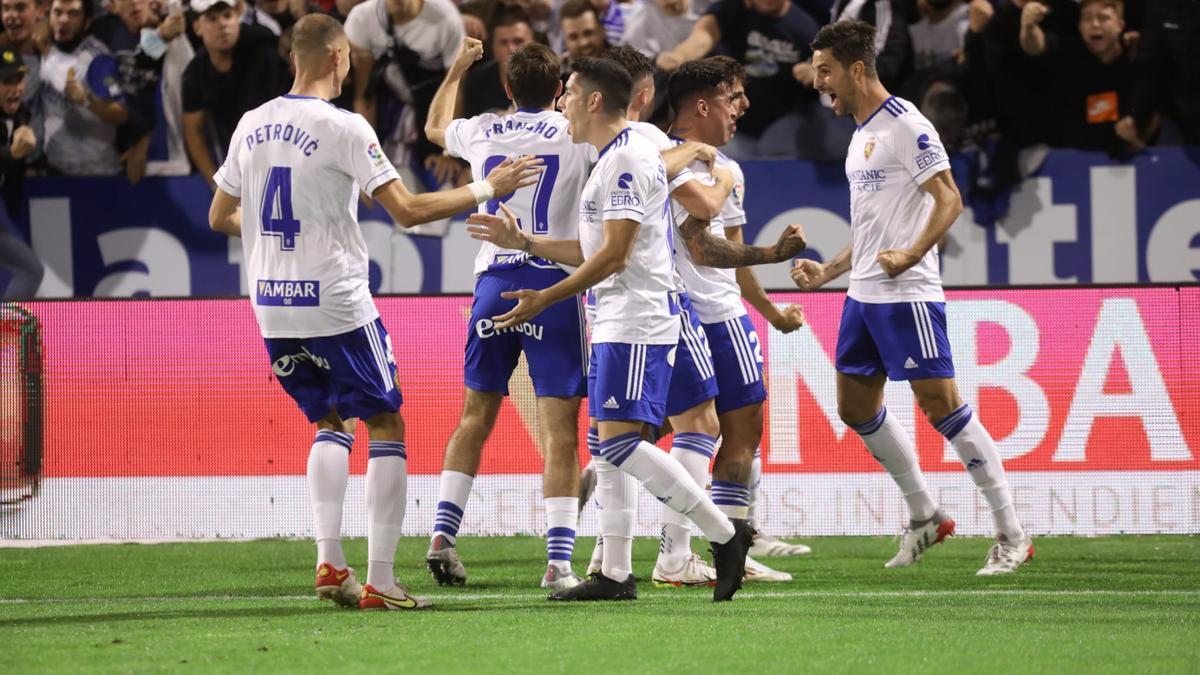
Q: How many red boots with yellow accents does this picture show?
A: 2